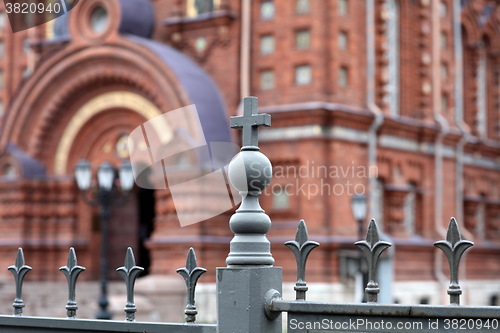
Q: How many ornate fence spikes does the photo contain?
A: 7